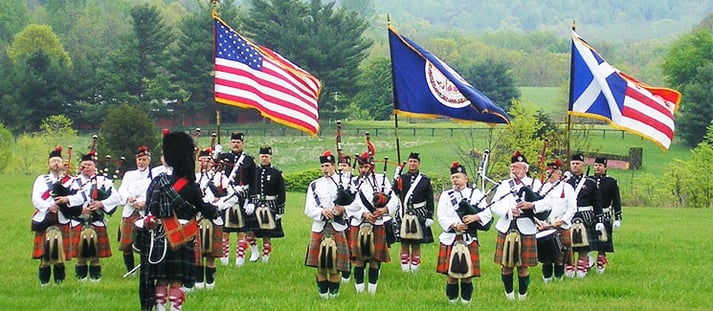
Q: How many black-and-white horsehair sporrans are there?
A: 12